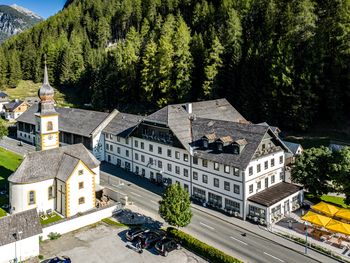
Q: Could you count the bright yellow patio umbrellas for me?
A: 4